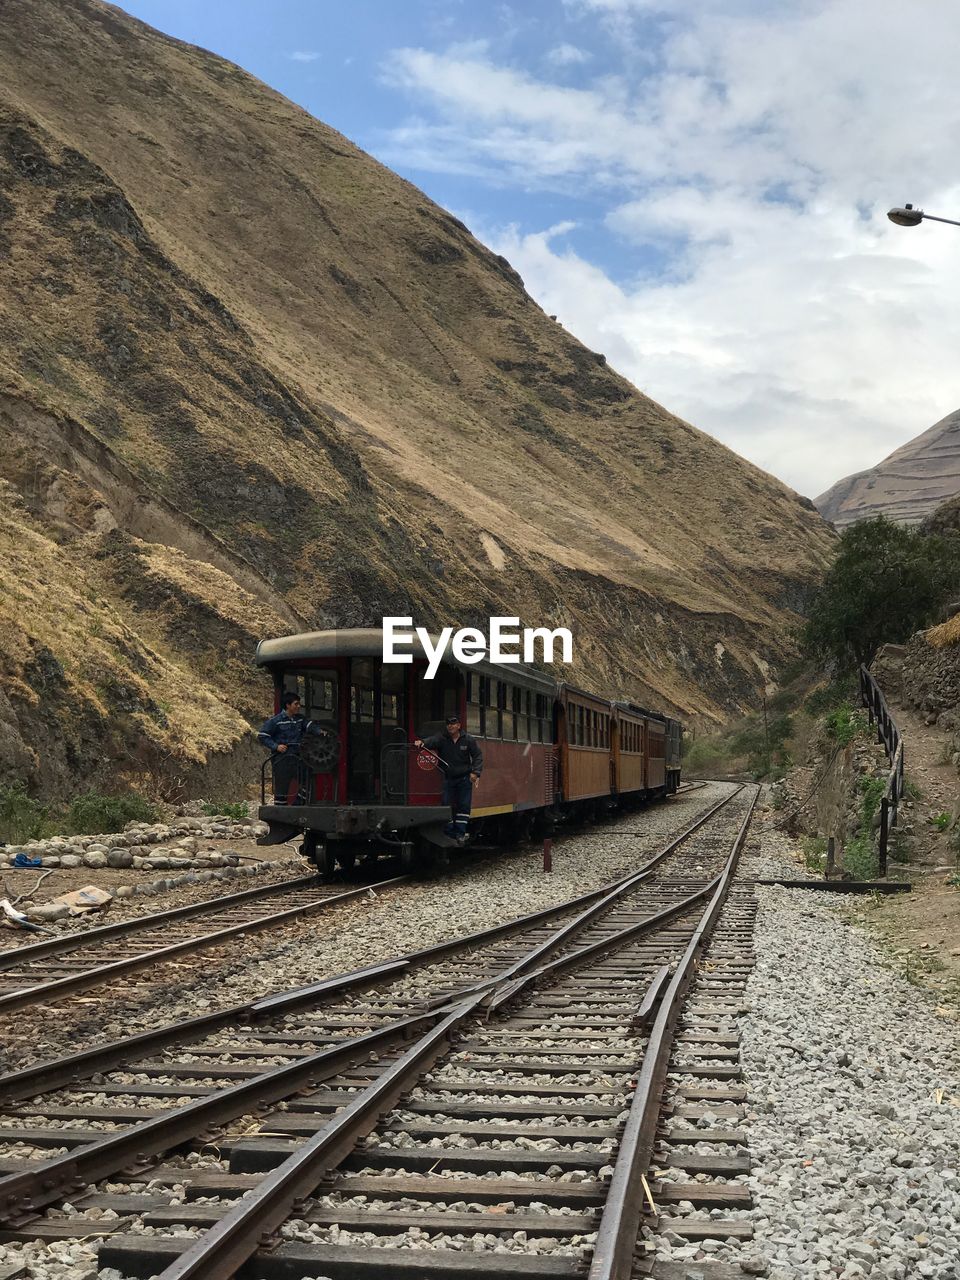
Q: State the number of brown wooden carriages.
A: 3